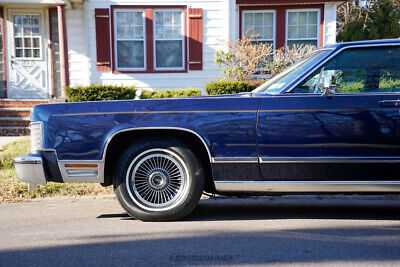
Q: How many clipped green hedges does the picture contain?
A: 3